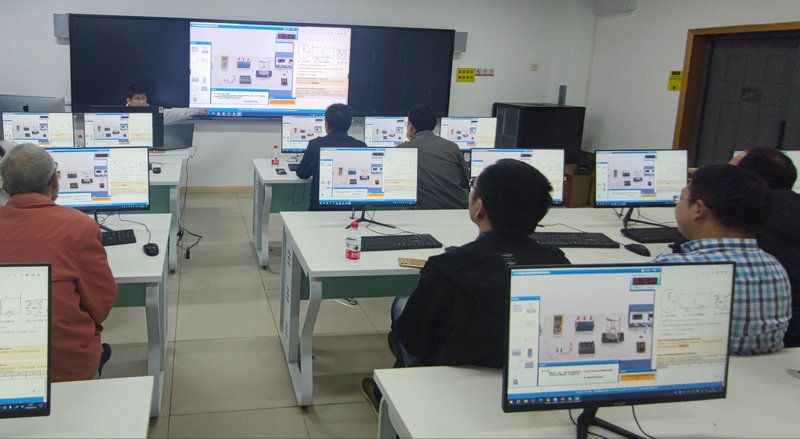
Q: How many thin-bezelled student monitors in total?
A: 12